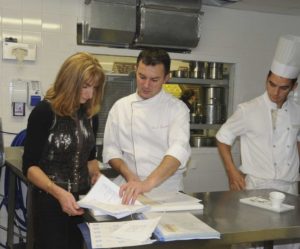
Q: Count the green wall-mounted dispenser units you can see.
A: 0